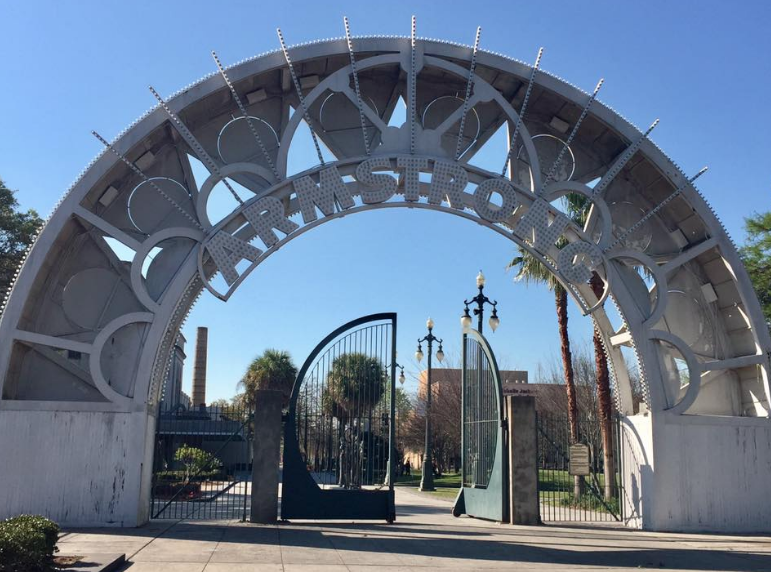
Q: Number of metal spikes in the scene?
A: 11